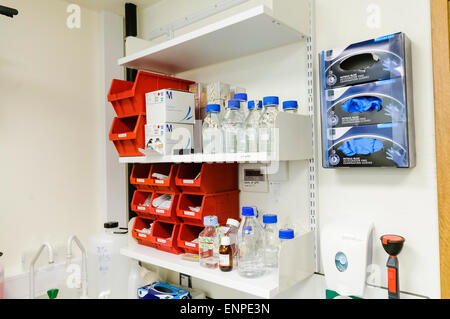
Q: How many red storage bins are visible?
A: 11